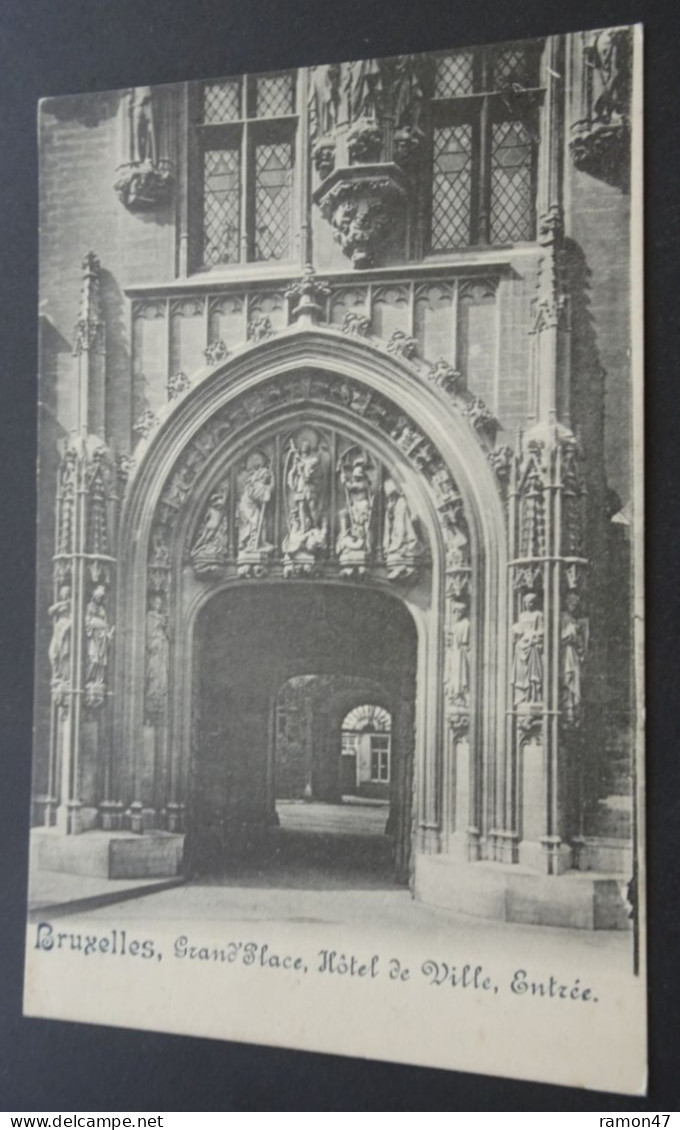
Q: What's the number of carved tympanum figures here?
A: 5